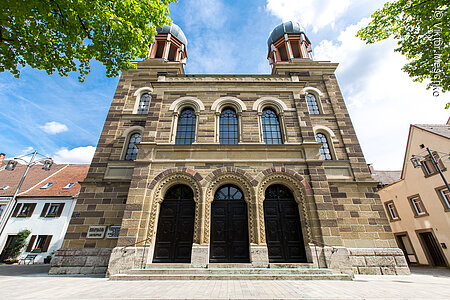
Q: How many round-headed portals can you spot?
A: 3